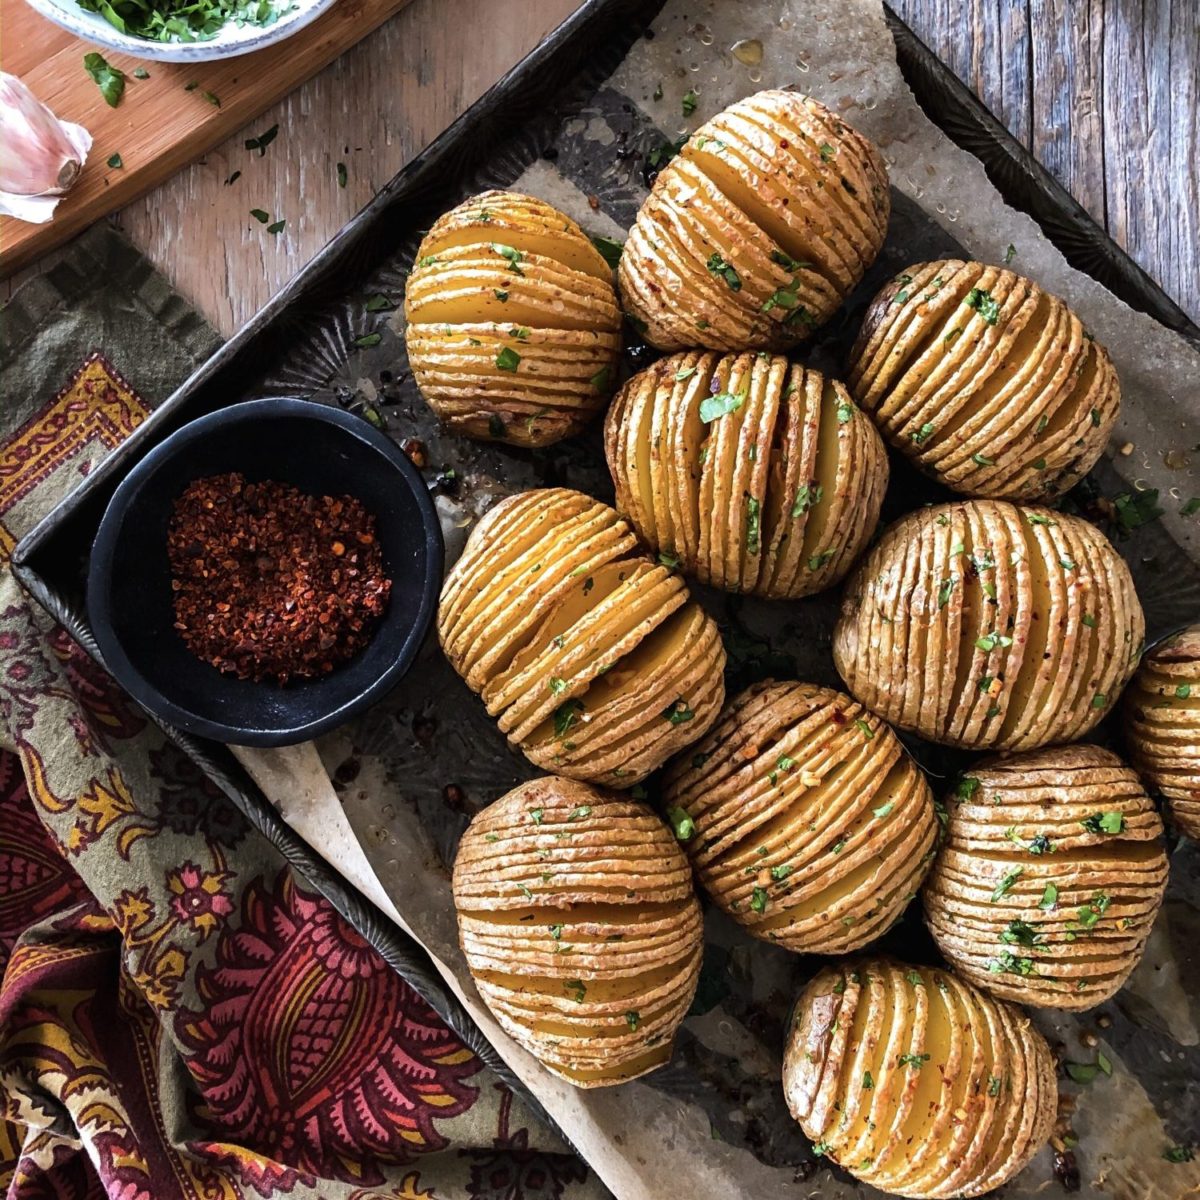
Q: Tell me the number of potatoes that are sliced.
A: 11